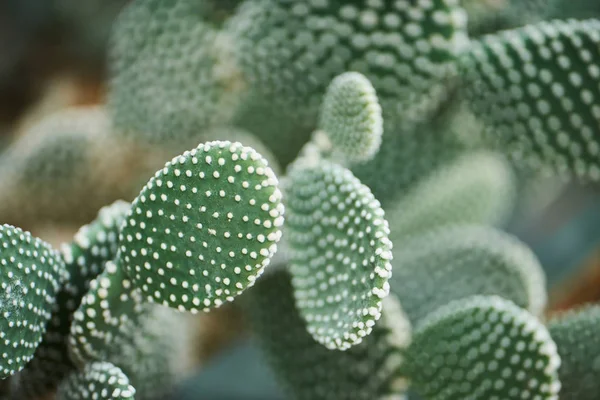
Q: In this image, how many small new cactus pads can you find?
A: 1